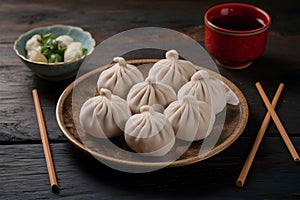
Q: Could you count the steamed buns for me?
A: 7